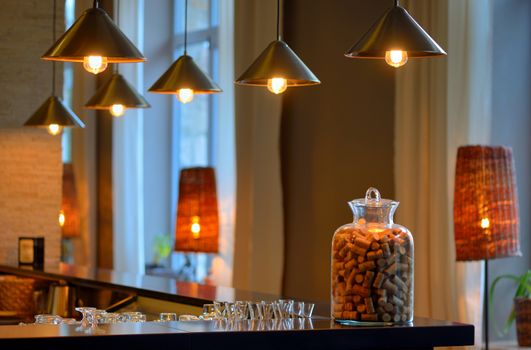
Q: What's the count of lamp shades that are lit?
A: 9